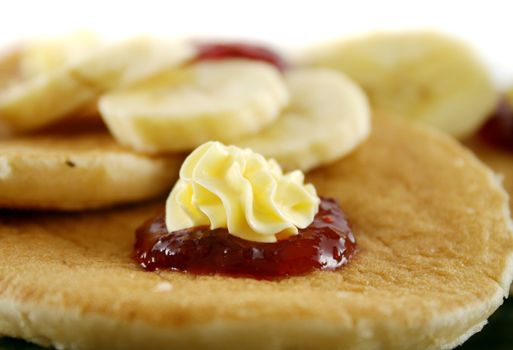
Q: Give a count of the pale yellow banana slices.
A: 5